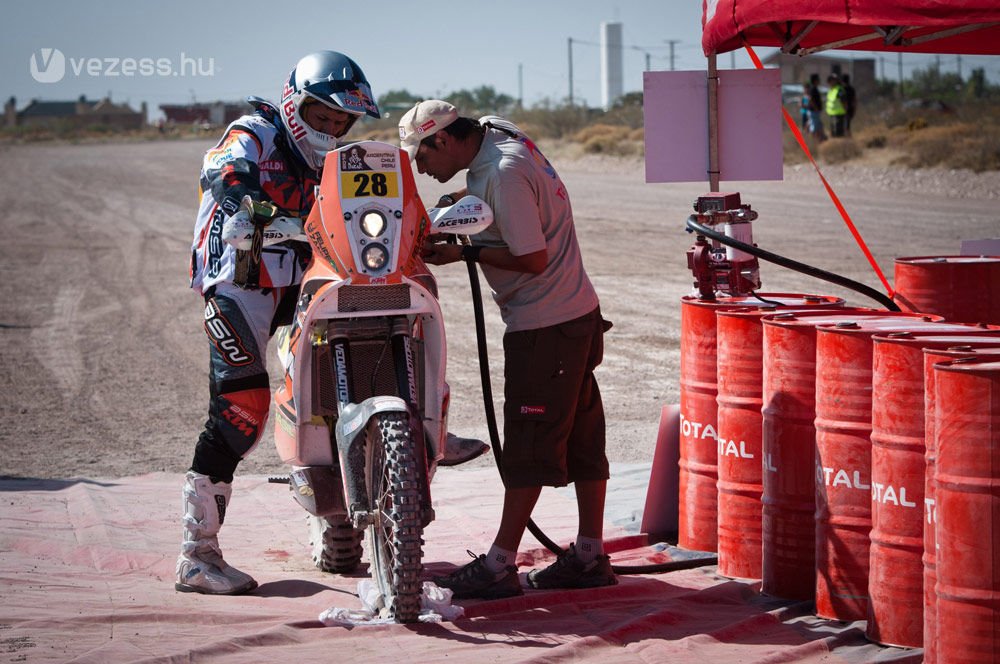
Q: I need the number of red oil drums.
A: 8